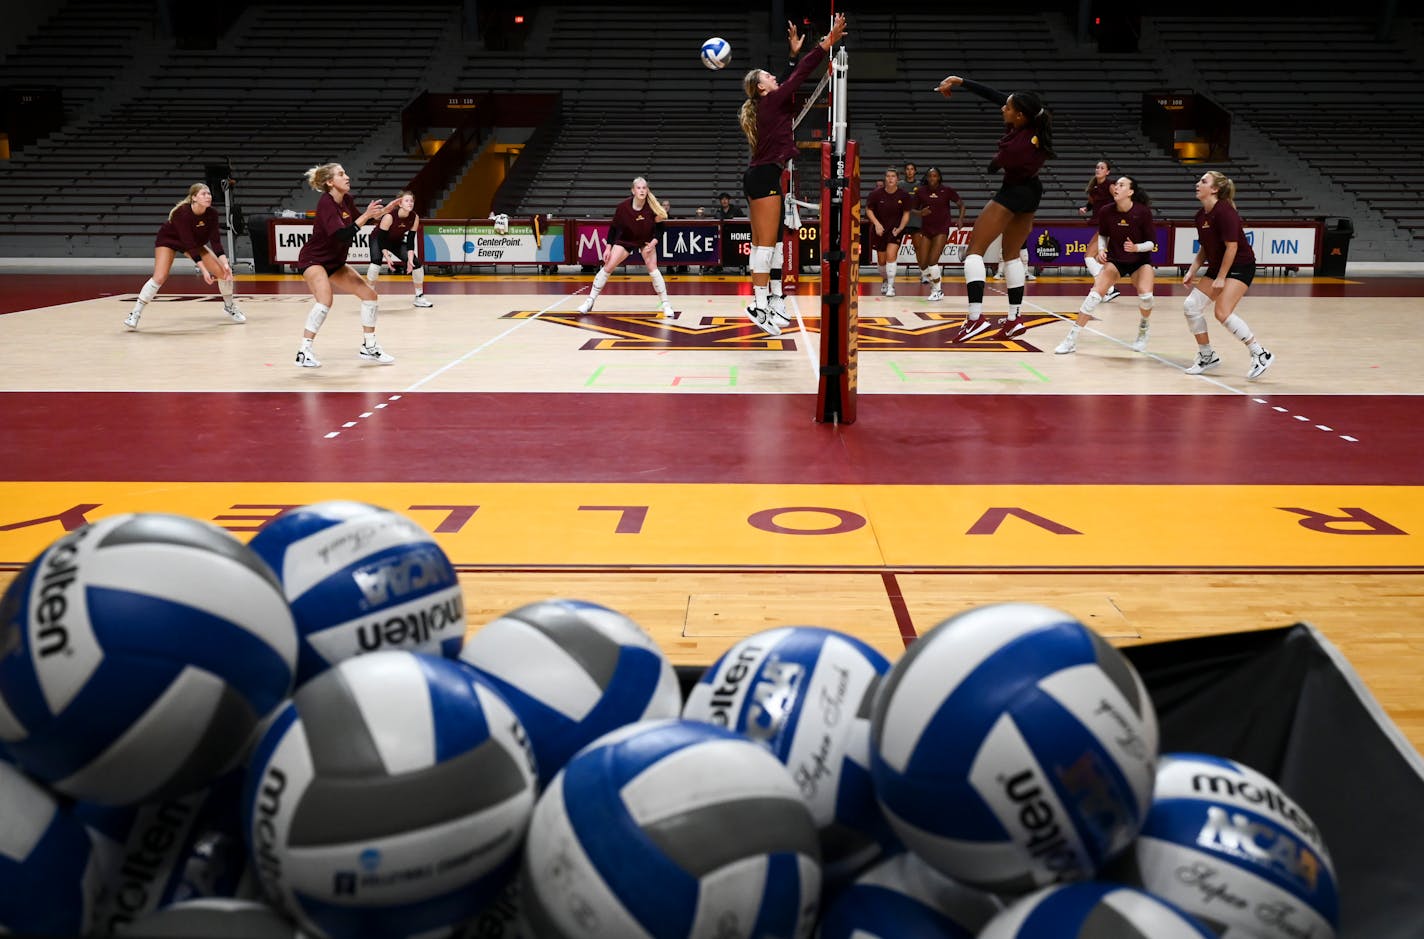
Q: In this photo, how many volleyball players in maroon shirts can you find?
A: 11